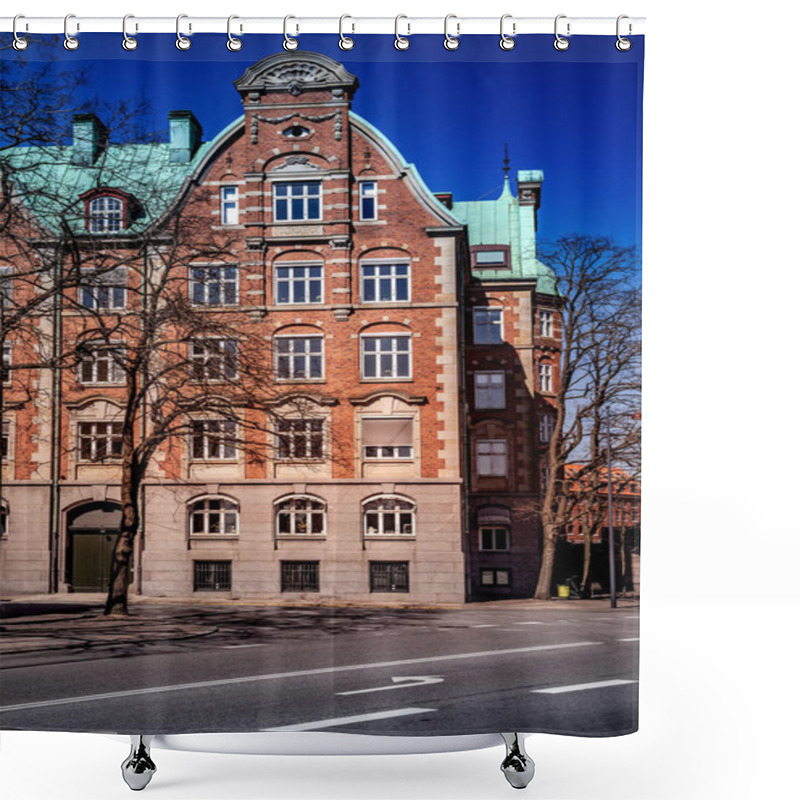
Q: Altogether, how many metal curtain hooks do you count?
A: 12